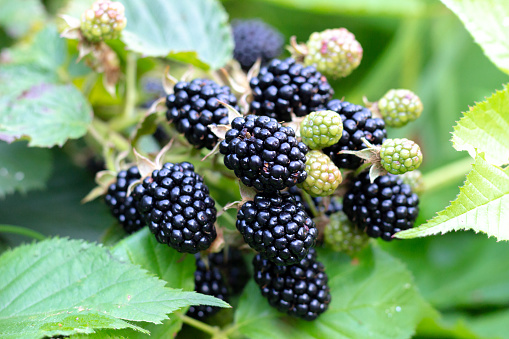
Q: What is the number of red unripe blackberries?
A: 0